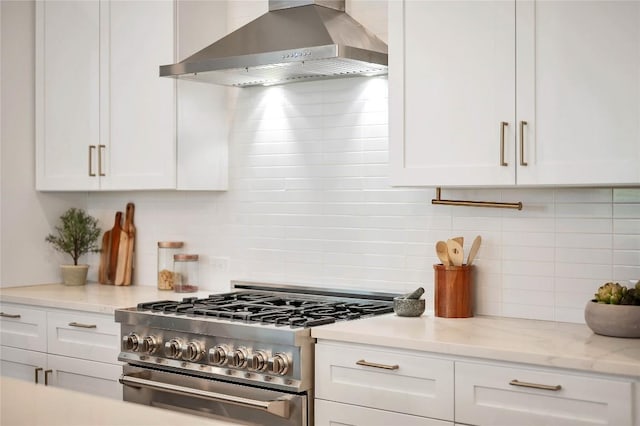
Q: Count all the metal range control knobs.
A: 8